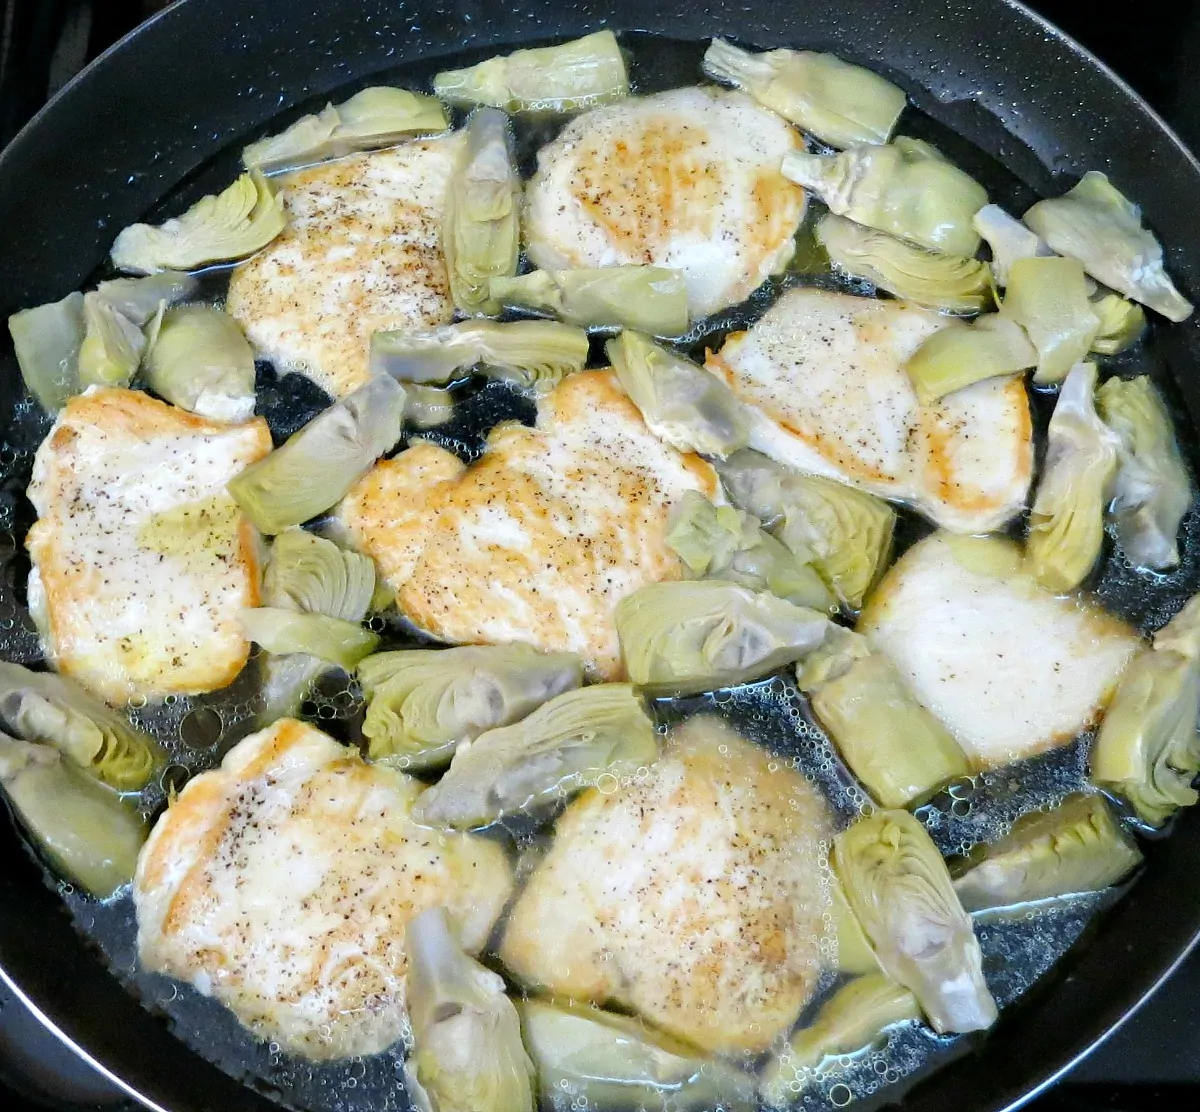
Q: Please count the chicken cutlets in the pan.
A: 8